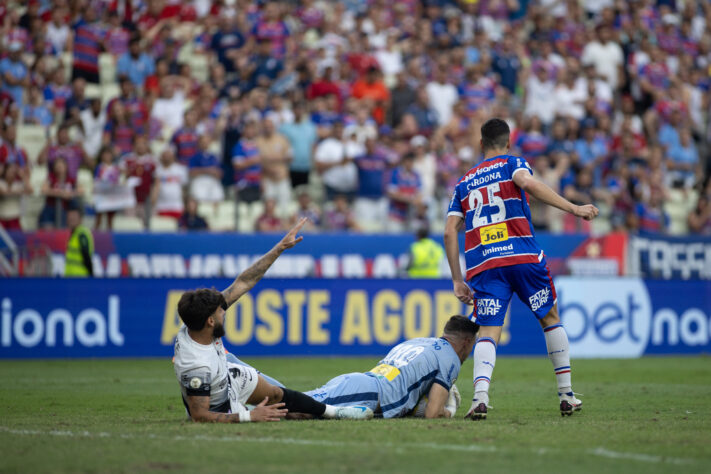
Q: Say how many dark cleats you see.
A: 2